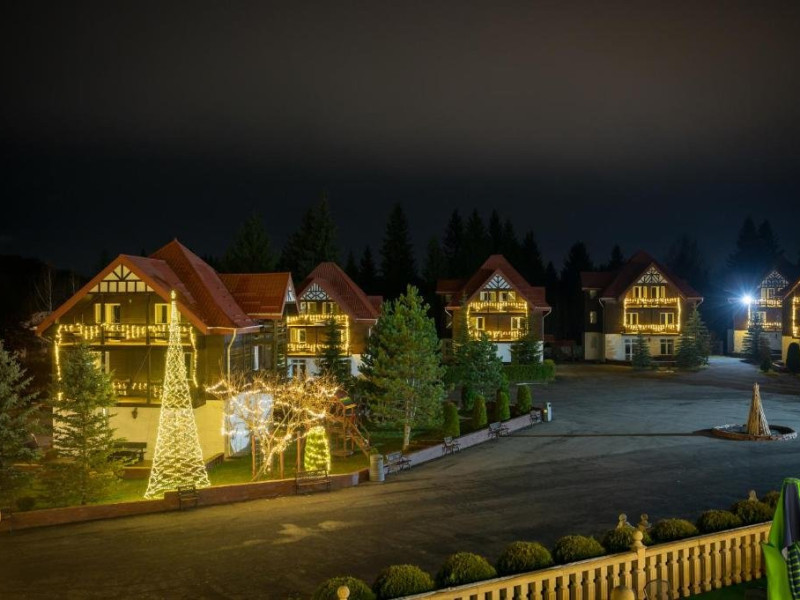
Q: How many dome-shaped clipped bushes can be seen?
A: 10